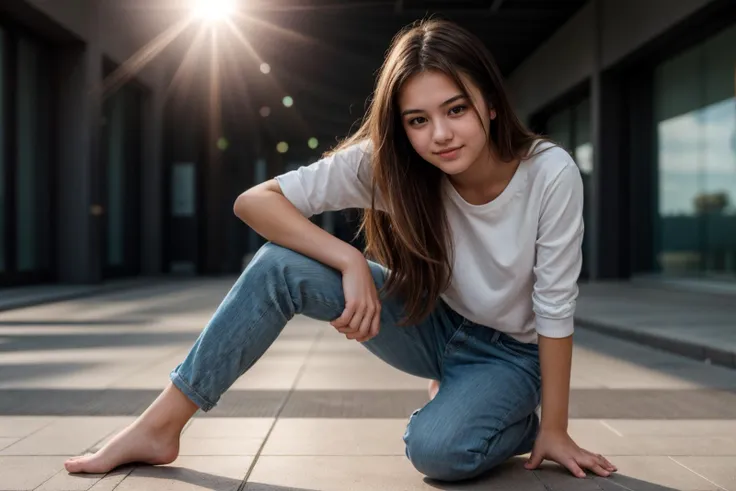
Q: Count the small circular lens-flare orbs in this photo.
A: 6